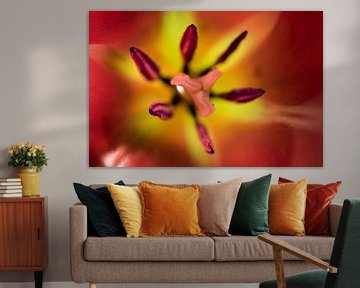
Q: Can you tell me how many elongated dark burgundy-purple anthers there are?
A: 6